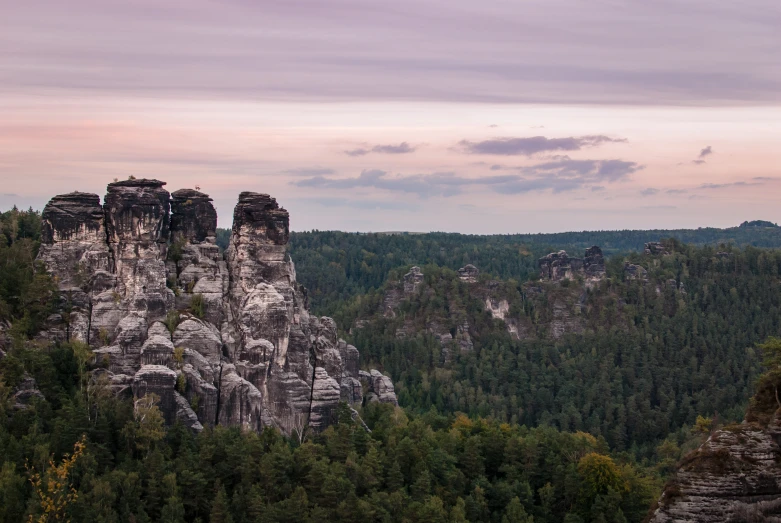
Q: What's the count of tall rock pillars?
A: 4